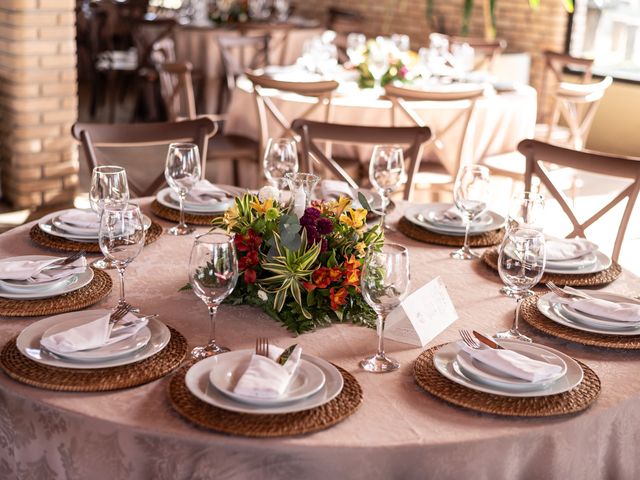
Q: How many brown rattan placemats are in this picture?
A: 10